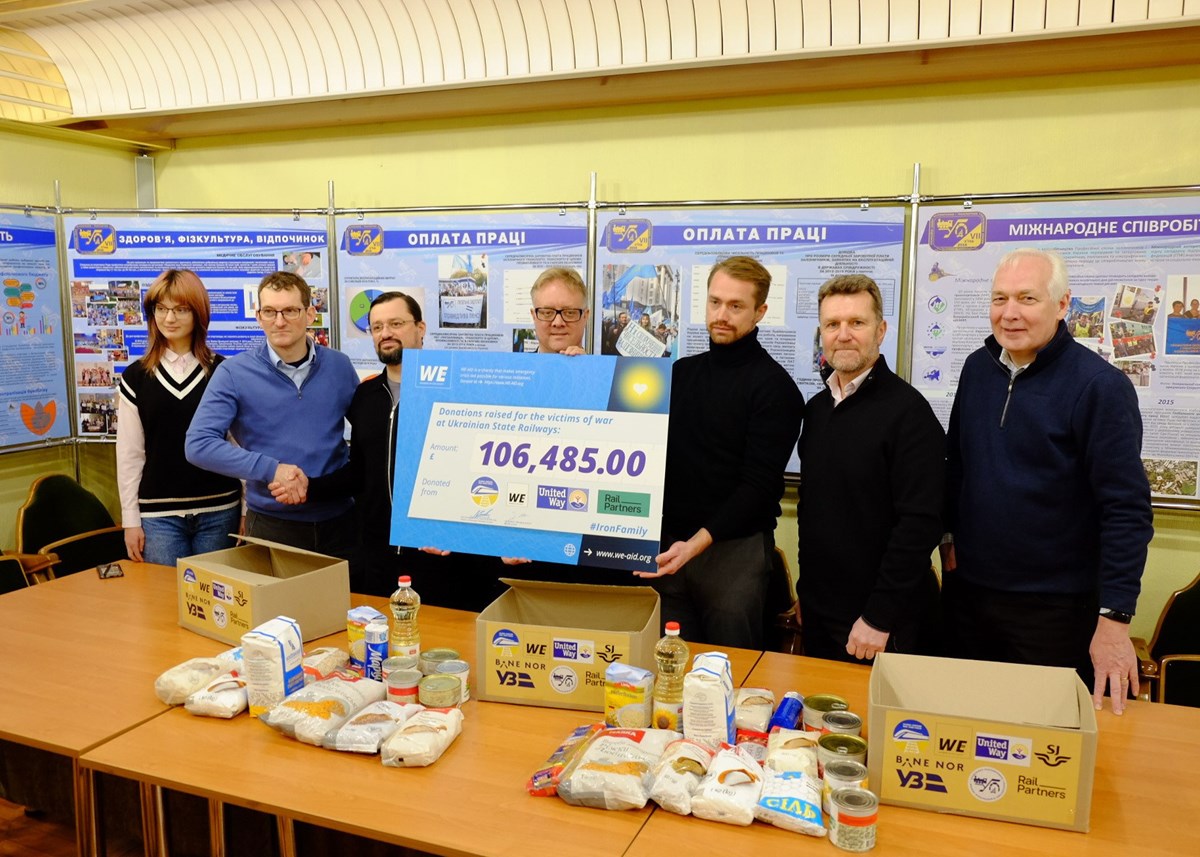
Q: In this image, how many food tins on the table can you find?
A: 10